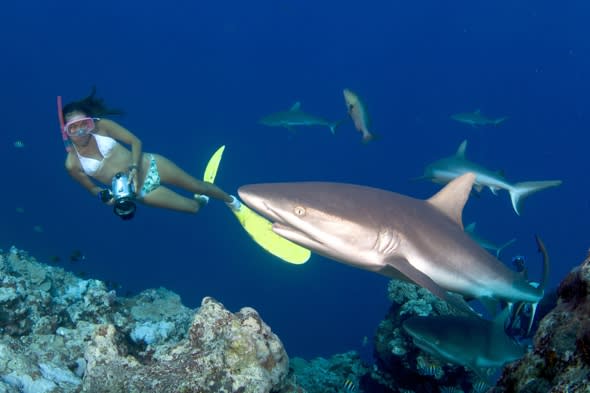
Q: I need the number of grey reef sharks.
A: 6